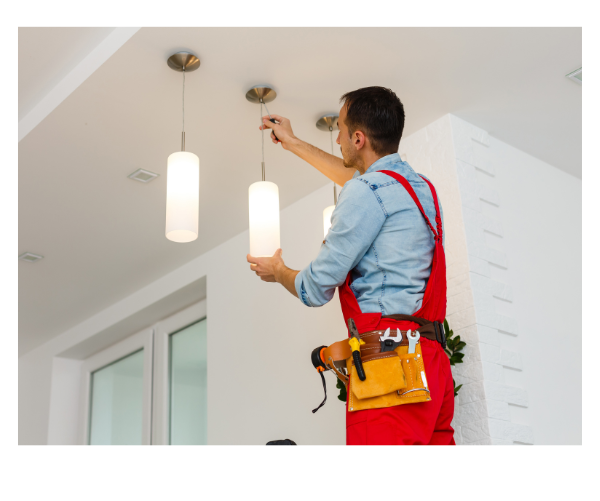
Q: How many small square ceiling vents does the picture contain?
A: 3